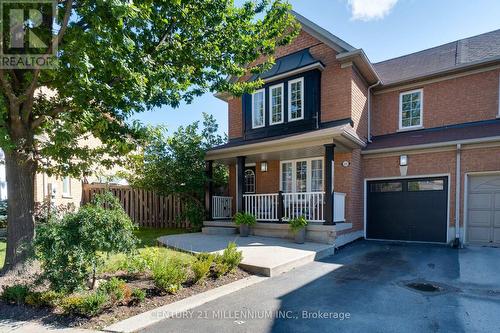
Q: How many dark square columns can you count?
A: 3